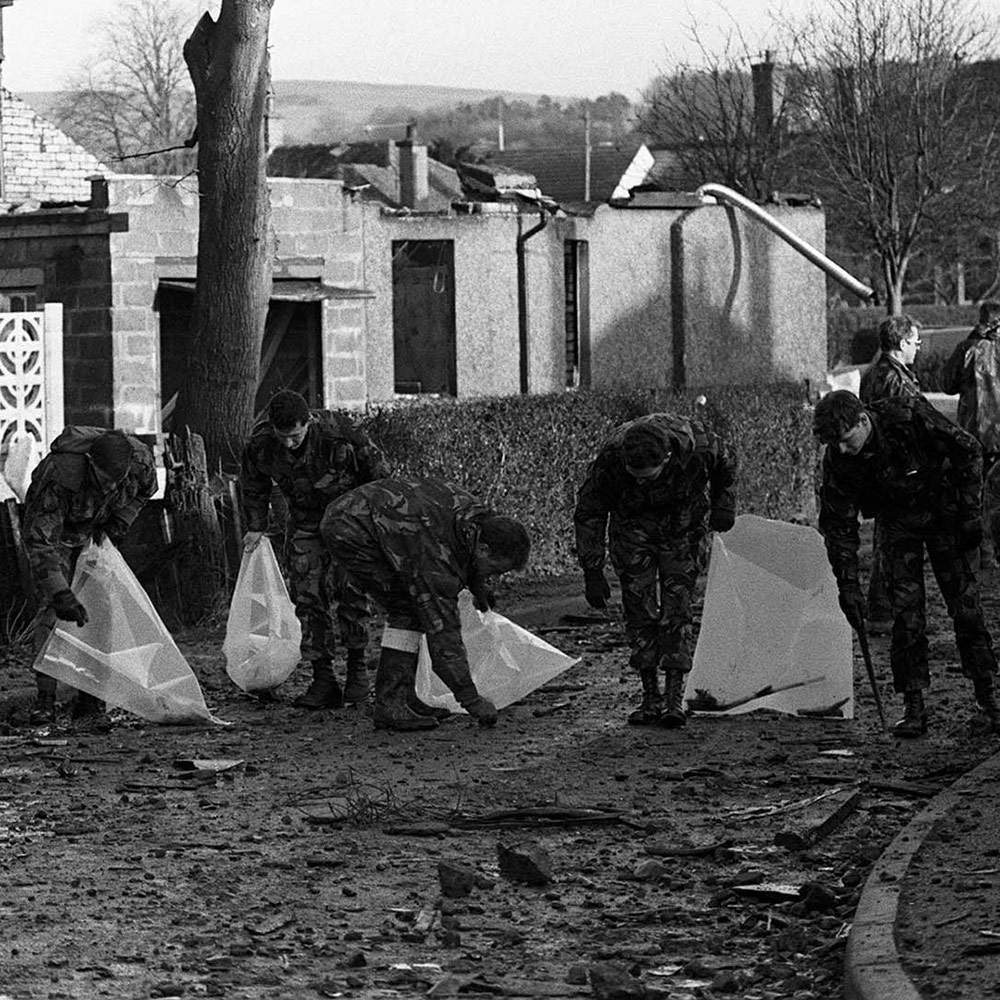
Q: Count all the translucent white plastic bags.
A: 4